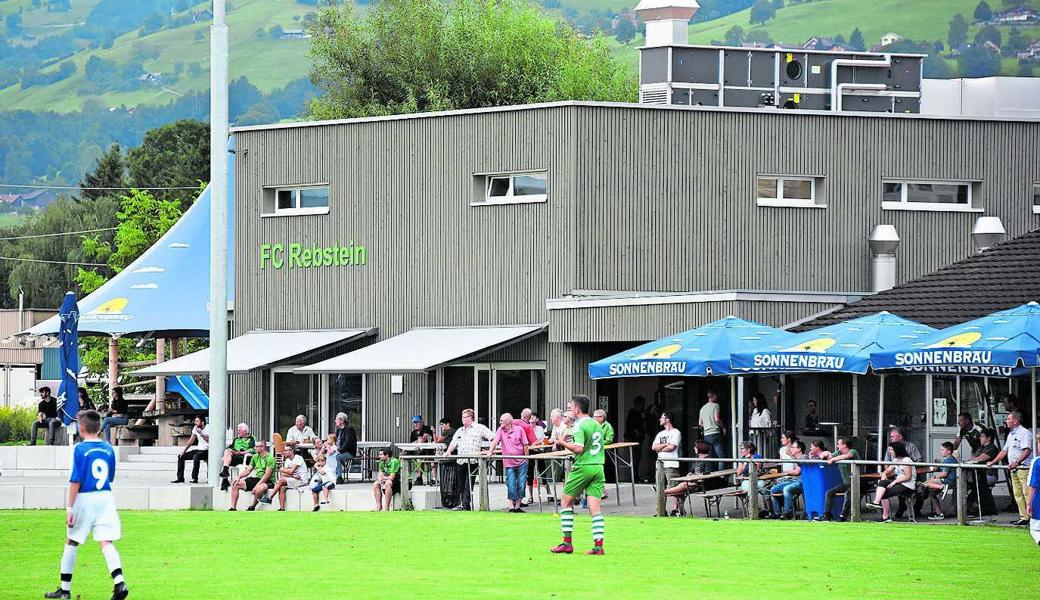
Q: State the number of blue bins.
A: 1